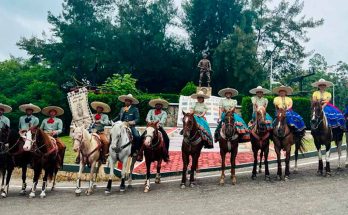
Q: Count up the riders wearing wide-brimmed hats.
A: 11